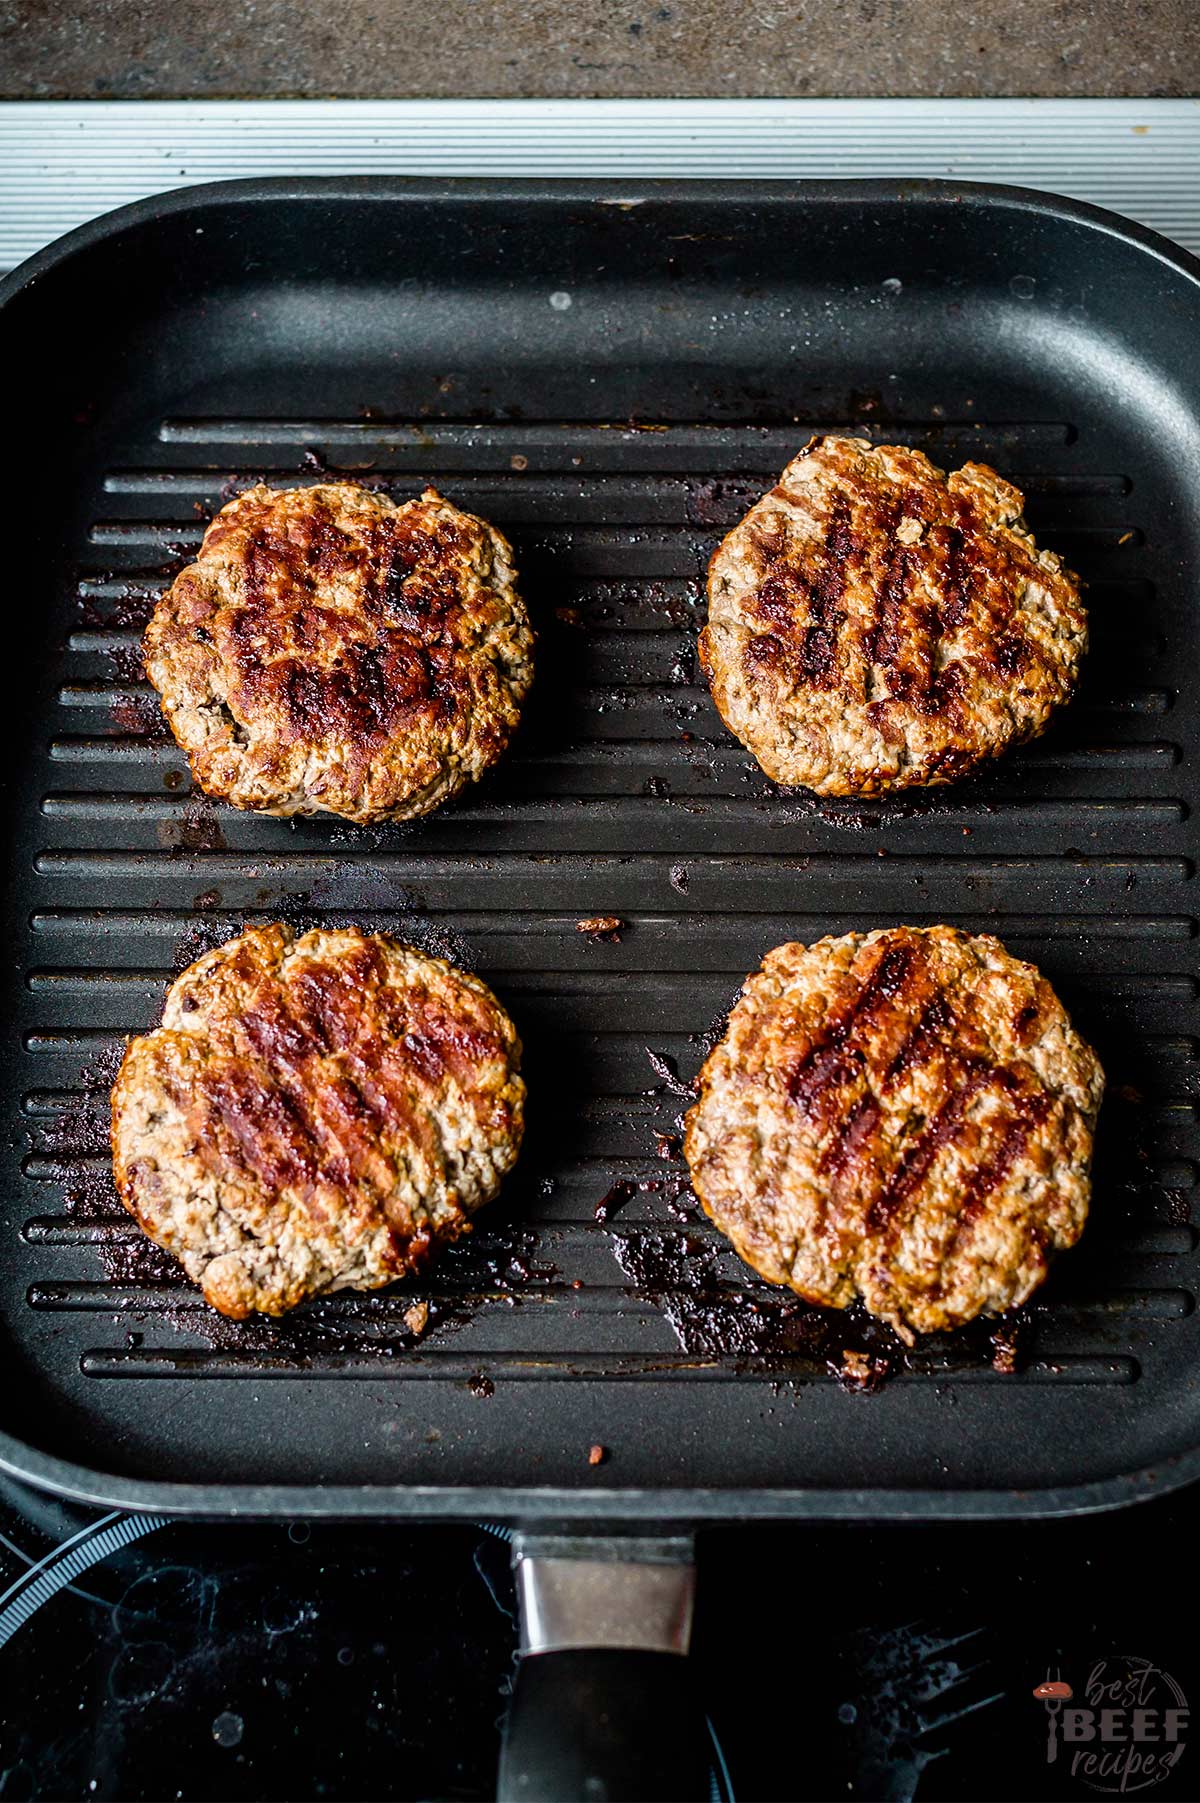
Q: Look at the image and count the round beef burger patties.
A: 4